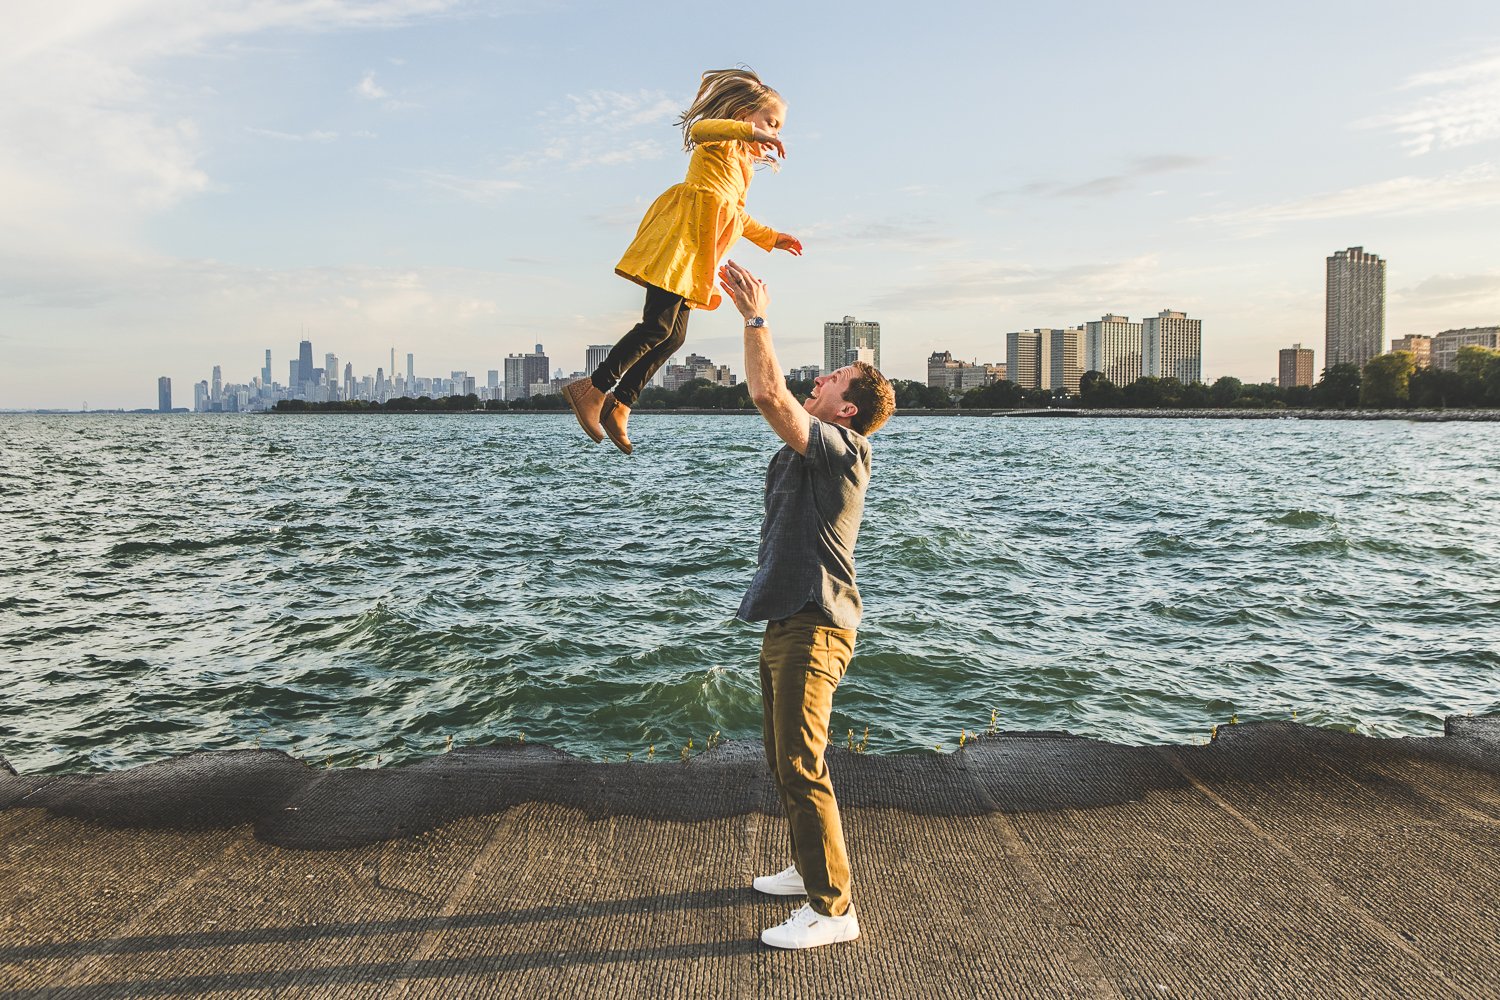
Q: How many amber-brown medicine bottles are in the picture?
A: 0